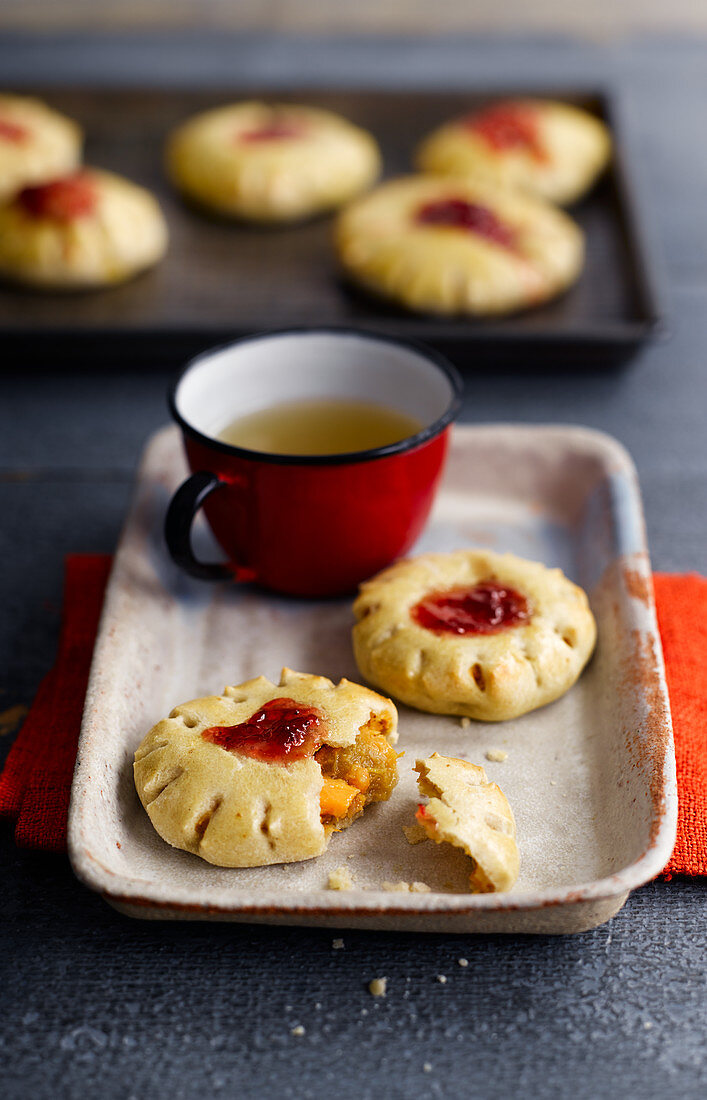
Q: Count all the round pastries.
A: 7